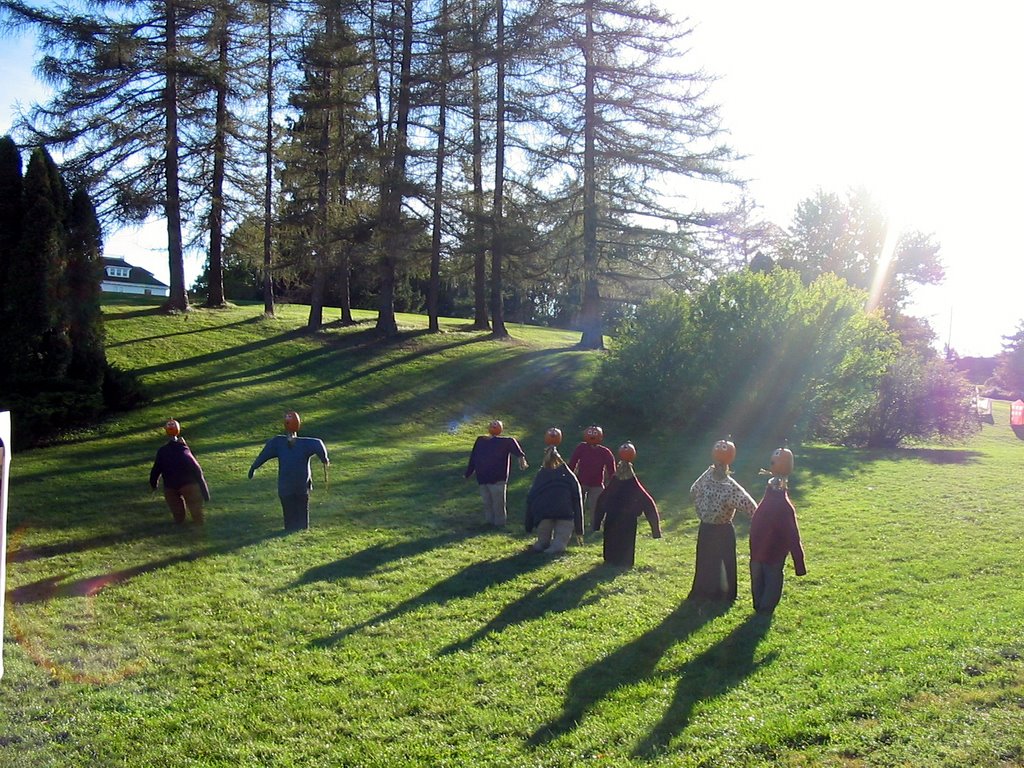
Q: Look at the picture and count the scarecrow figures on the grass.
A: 8